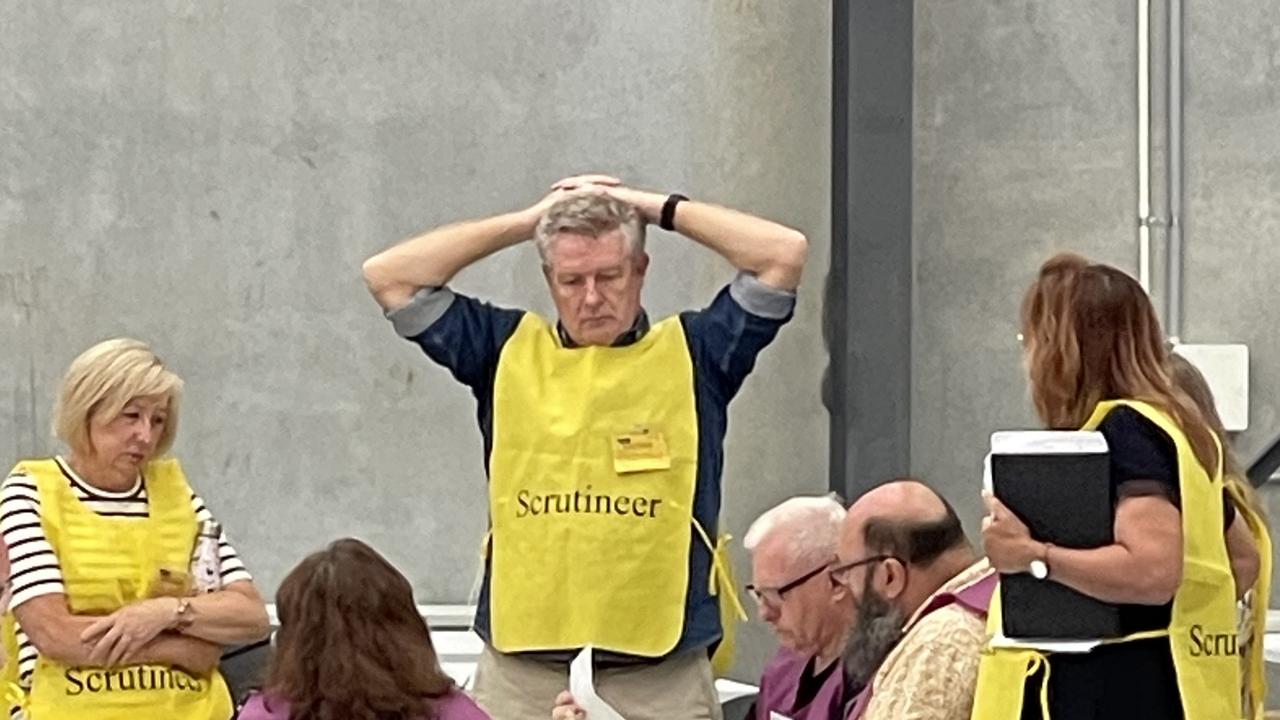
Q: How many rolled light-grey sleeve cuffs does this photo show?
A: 2